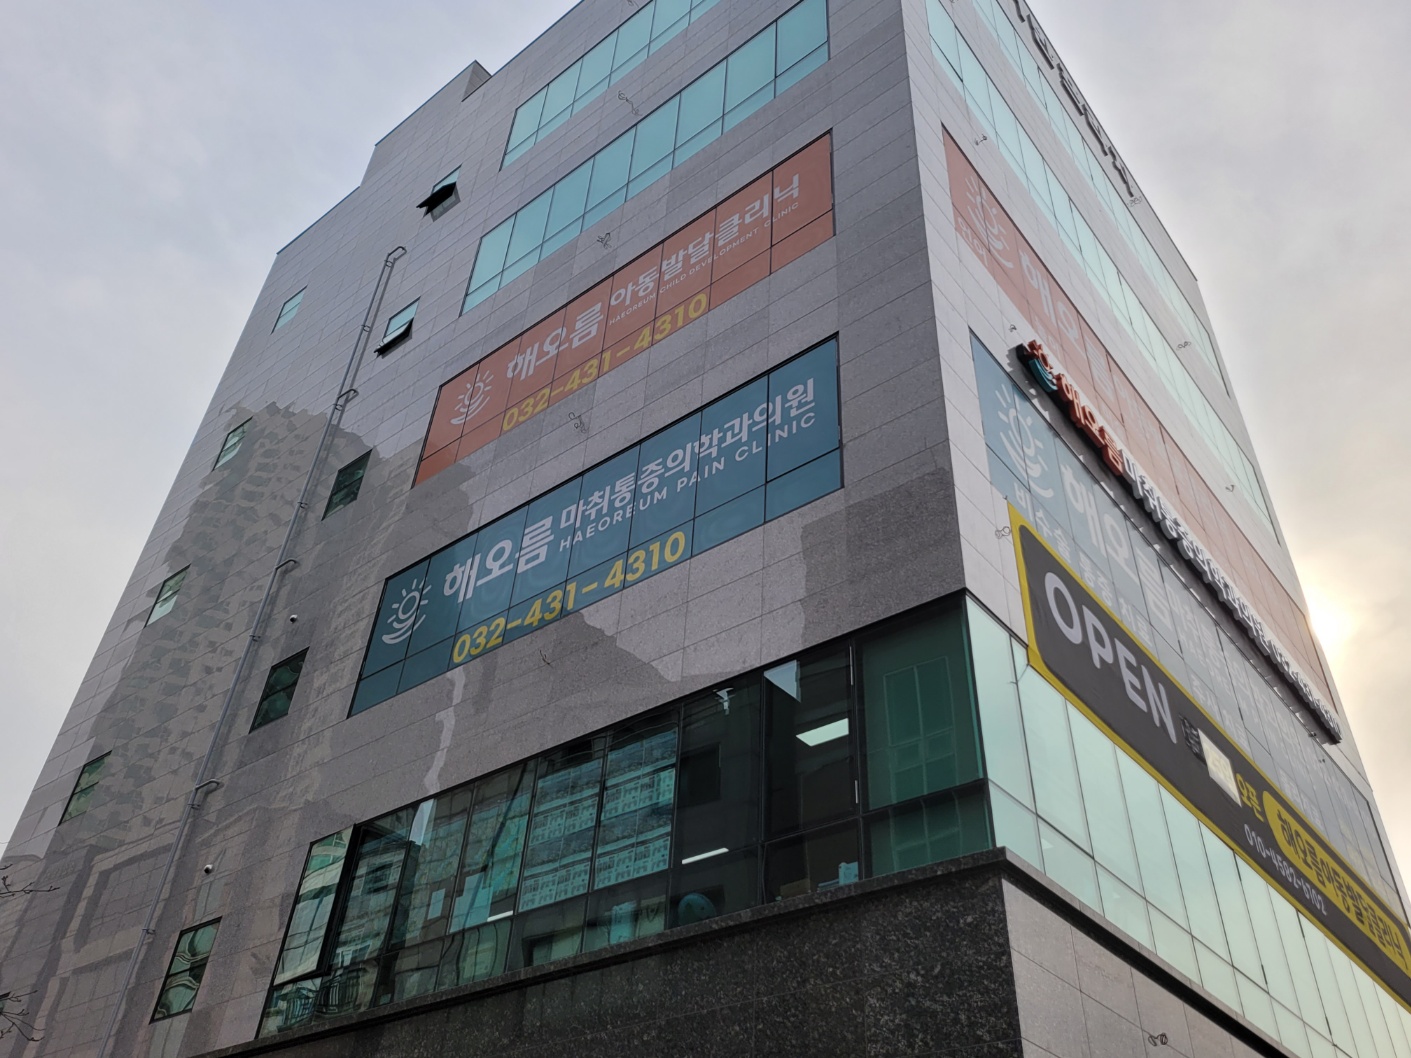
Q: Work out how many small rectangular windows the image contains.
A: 9